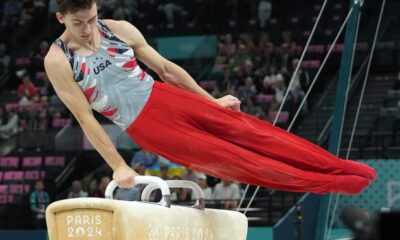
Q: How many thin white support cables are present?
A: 4